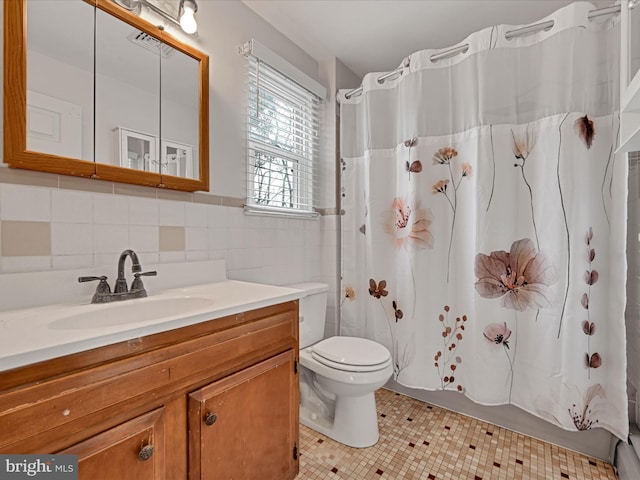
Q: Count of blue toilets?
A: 0